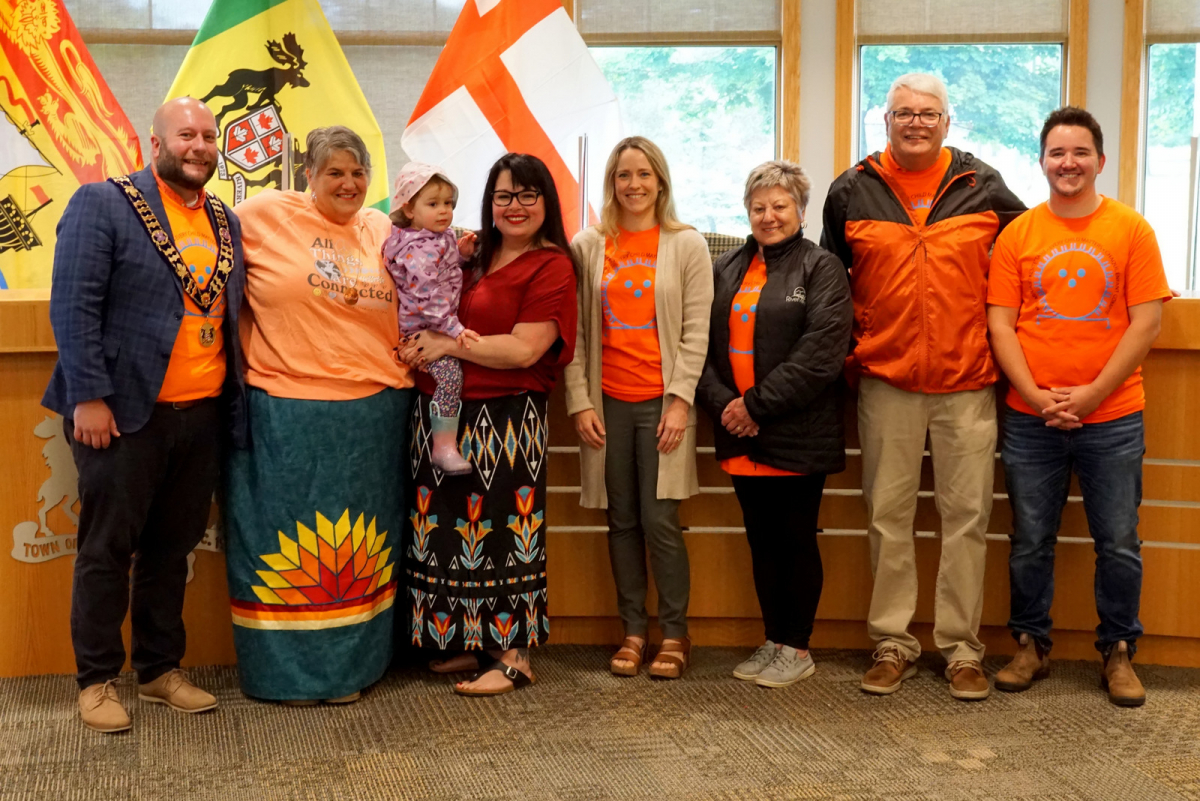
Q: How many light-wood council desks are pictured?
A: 1